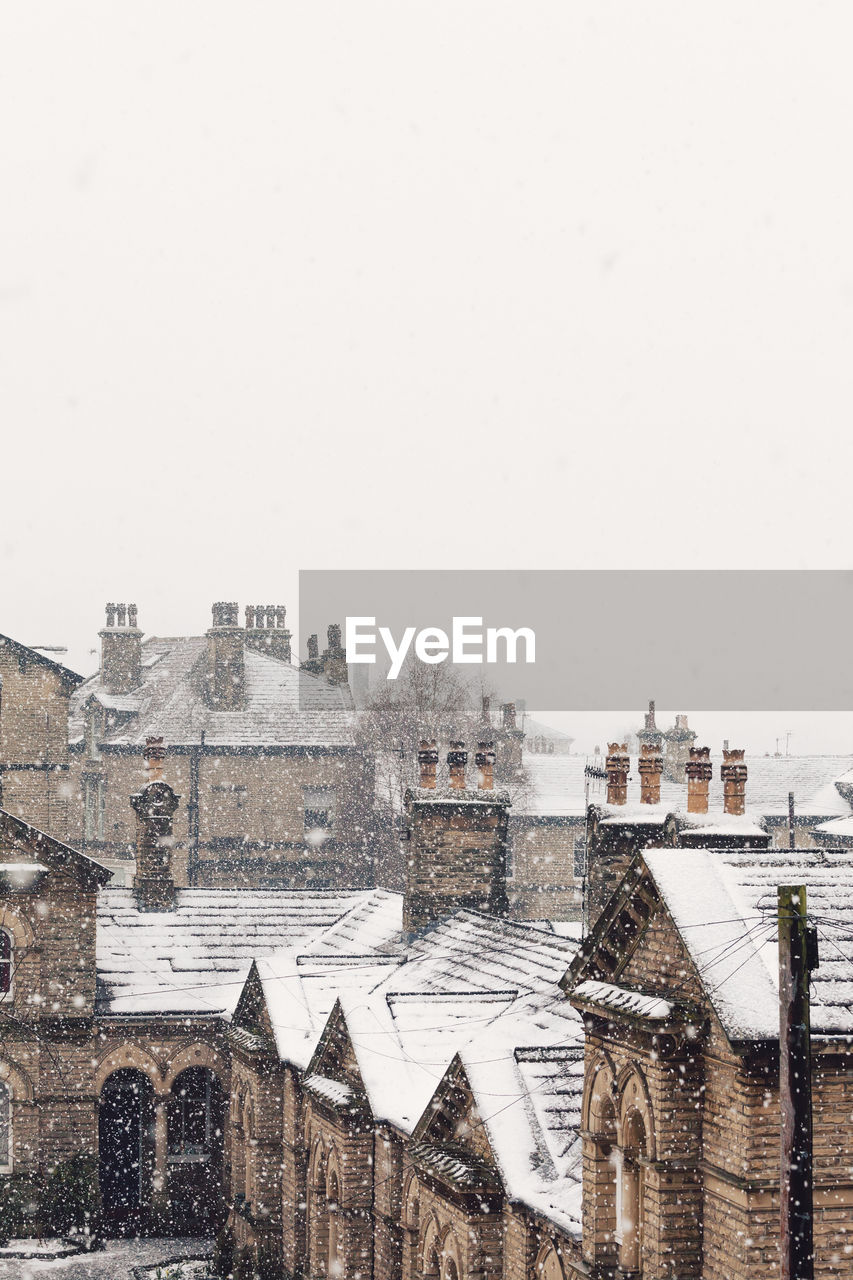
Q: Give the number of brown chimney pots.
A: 8